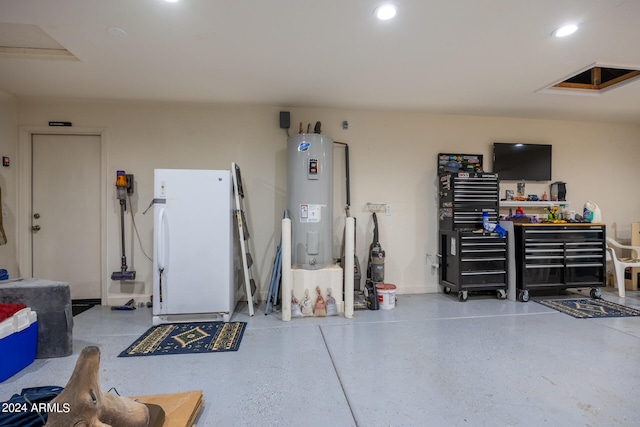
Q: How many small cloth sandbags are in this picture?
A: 4